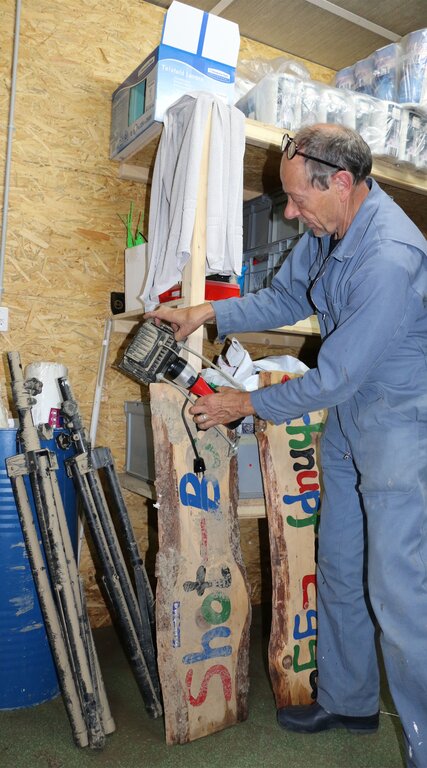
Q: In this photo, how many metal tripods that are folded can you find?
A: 2